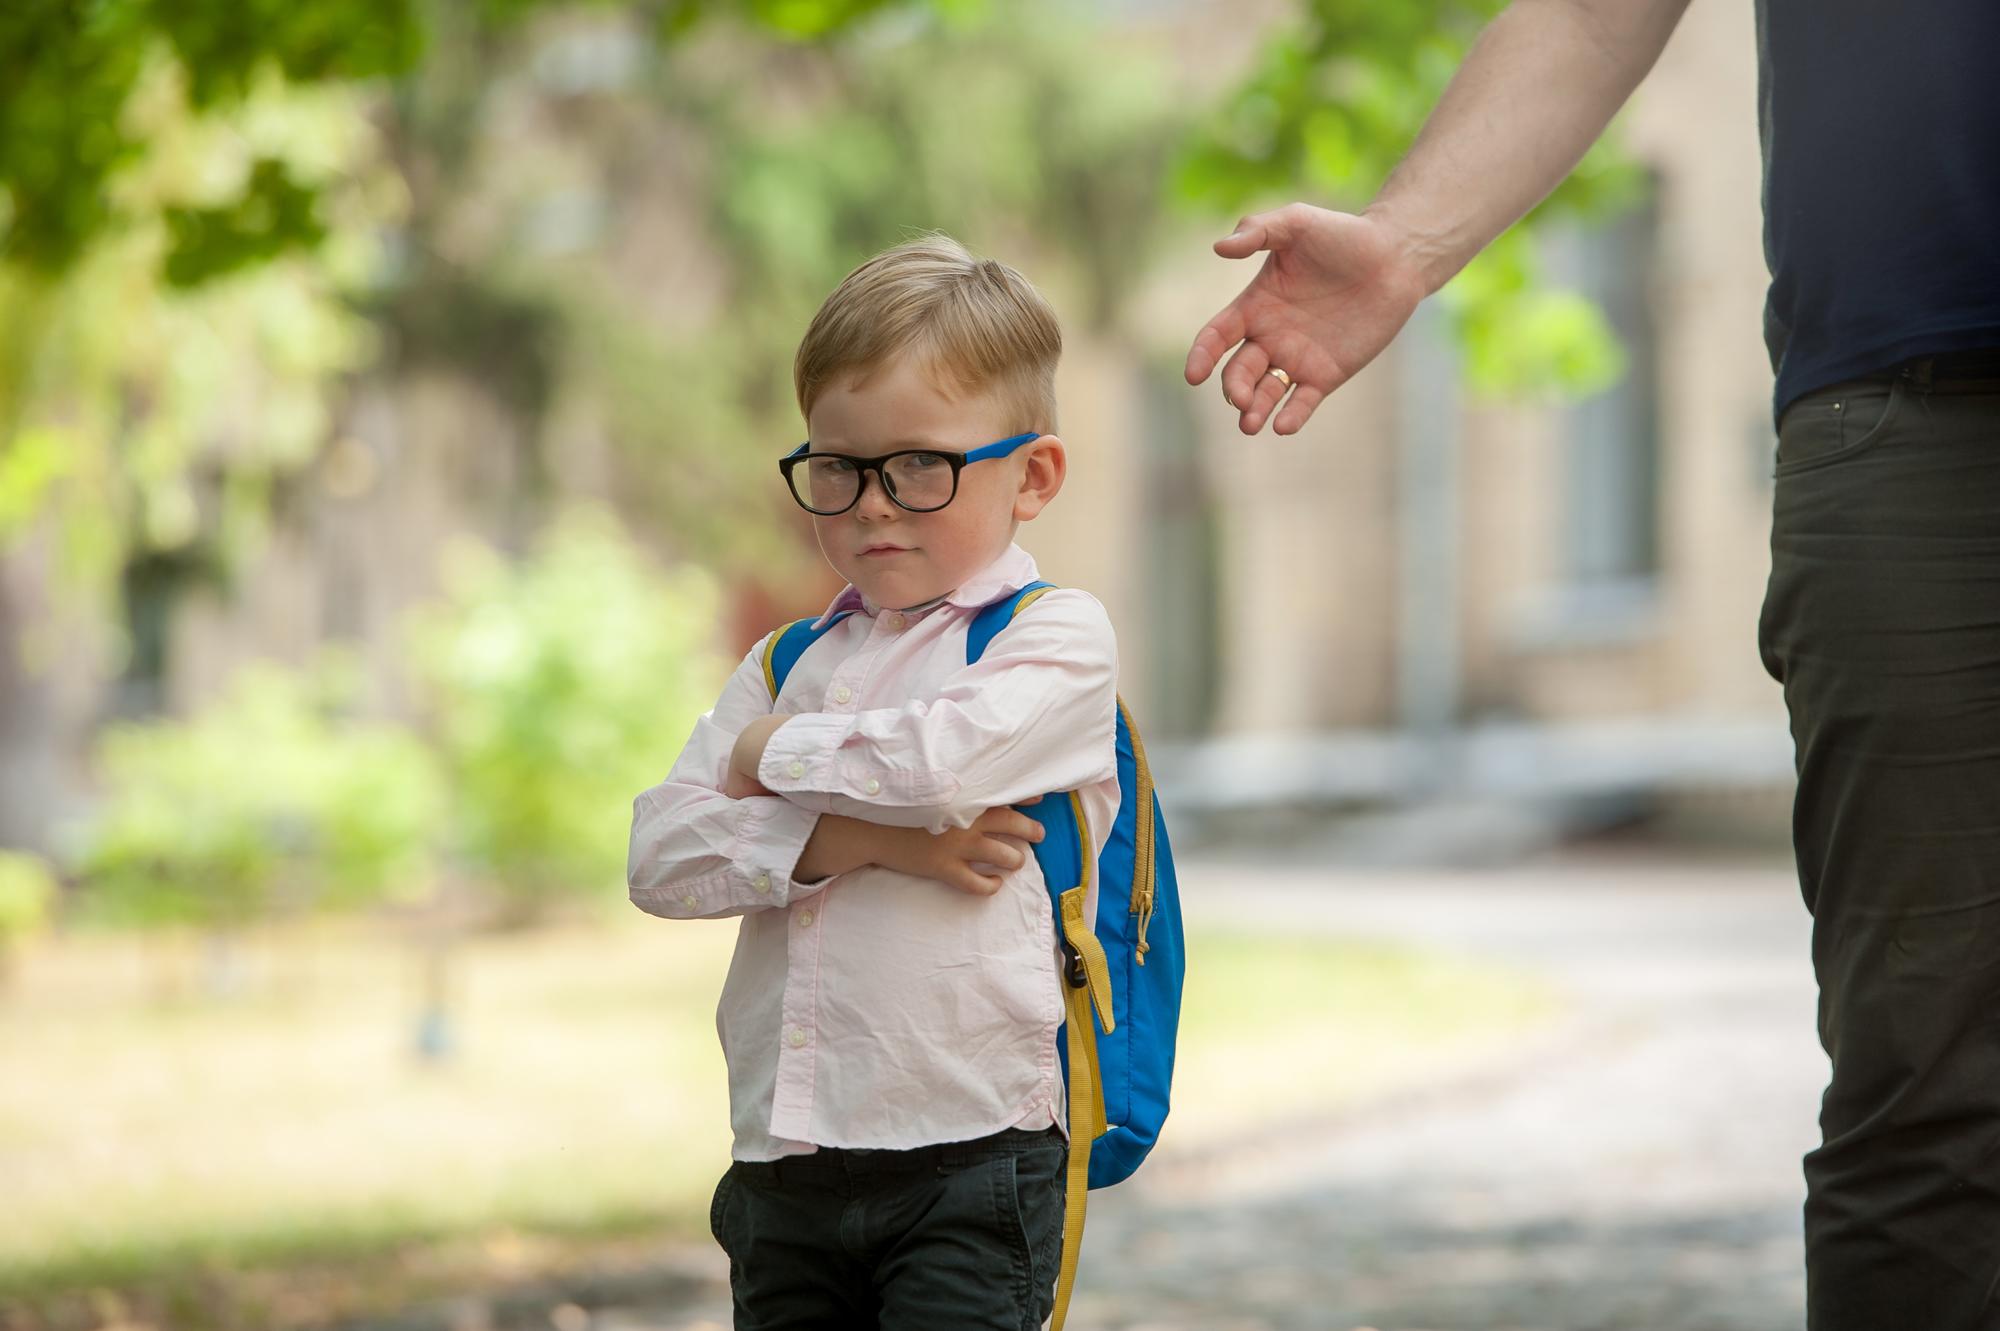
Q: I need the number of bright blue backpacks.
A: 1